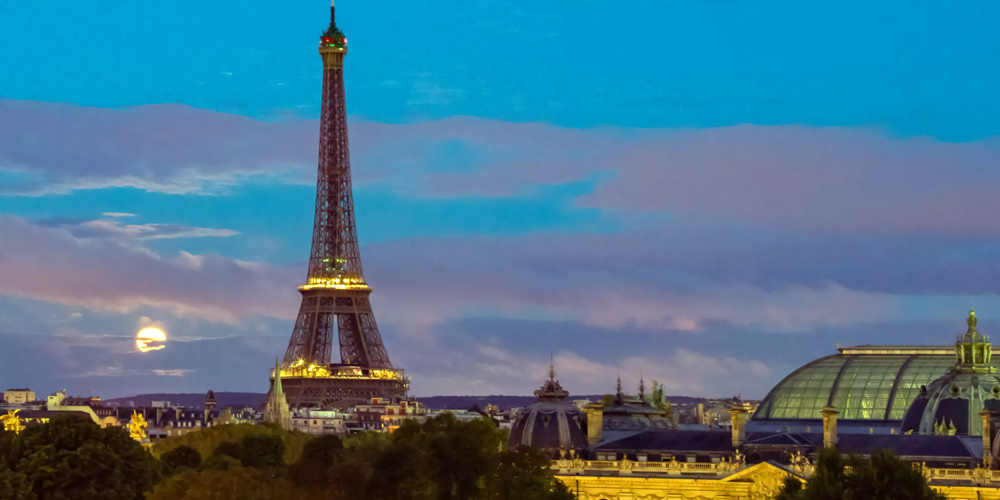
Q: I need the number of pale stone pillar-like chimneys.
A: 4